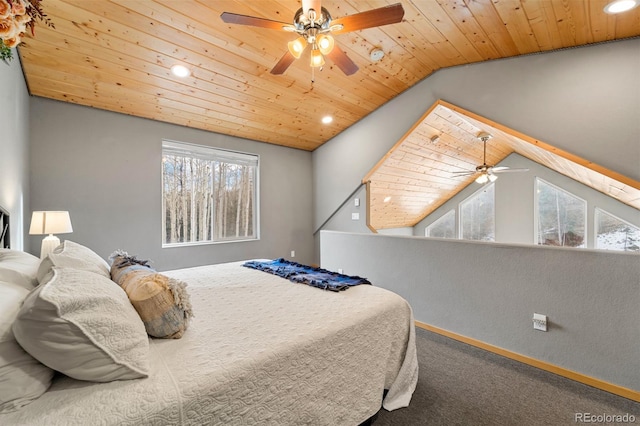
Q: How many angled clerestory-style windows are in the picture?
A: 4